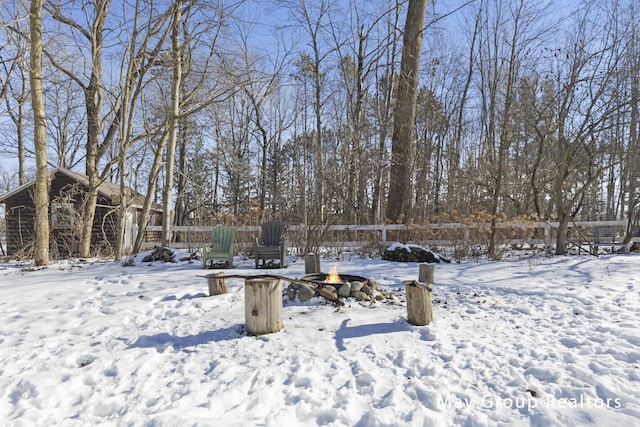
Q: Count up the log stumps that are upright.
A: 5